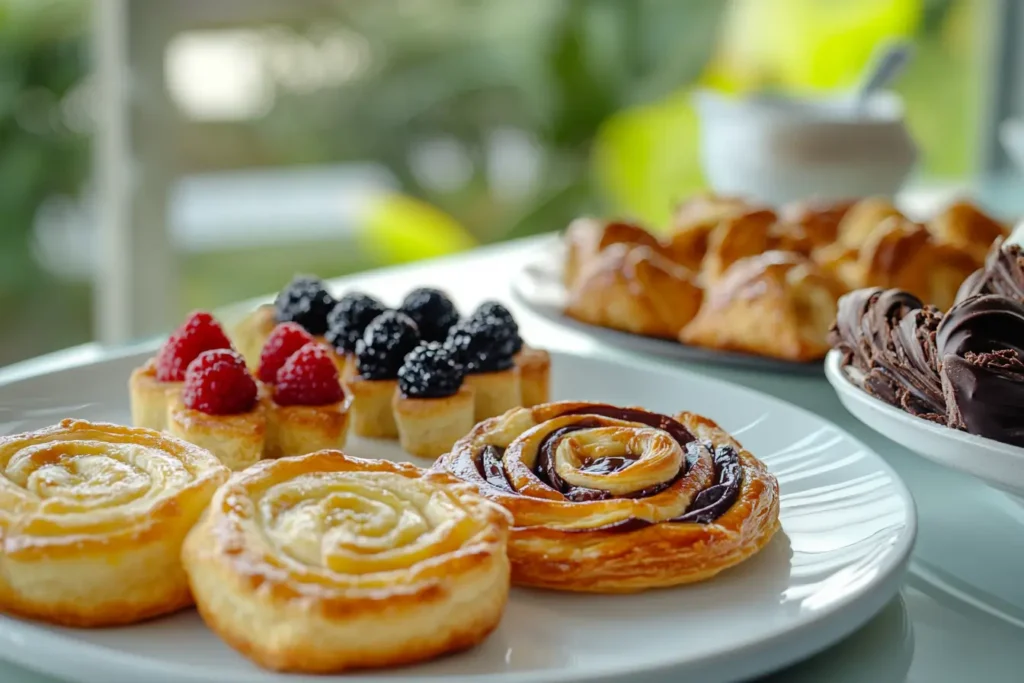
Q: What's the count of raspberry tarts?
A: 4